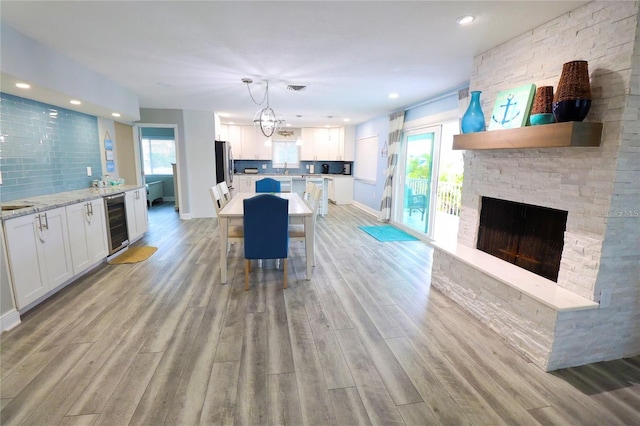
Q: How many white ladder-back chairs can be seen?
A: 4